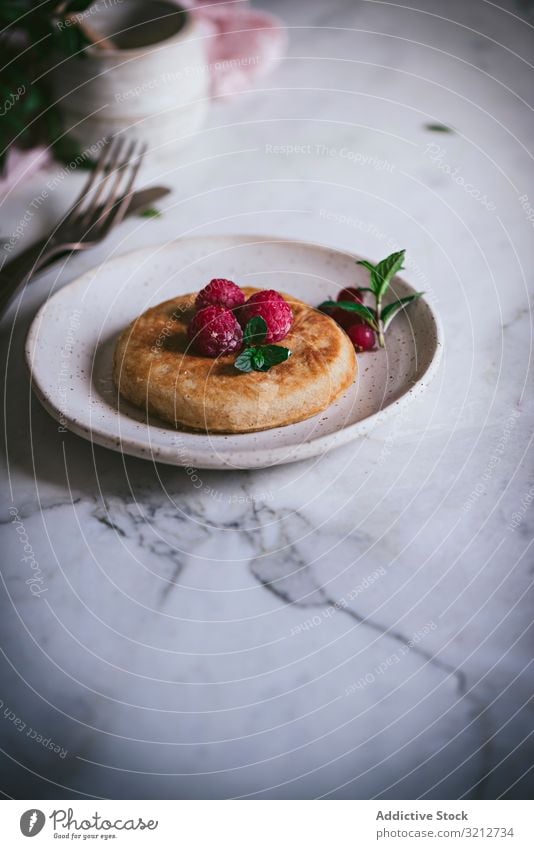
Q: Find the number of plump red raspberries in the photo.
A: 3